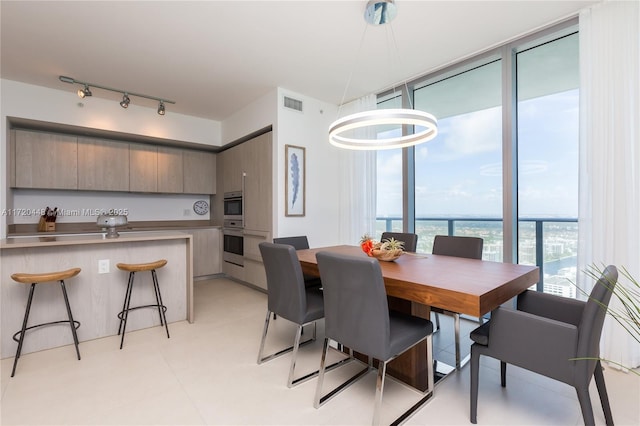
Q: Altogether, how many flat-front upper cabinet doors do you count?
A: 5